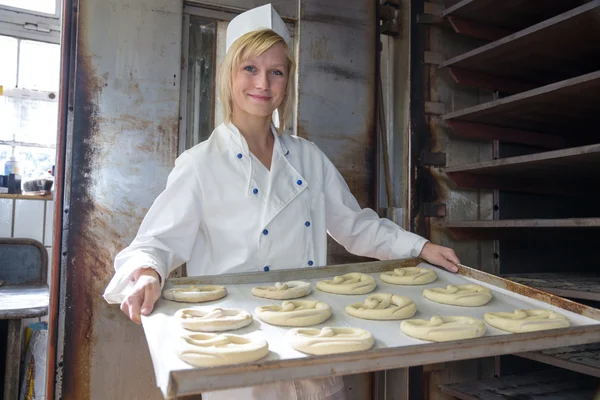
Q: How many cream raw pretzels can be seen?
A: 12